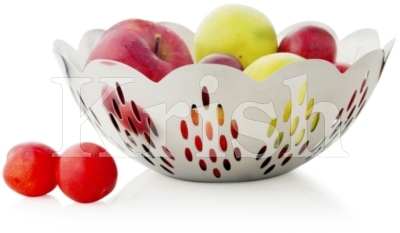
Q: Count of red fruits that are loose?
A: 2